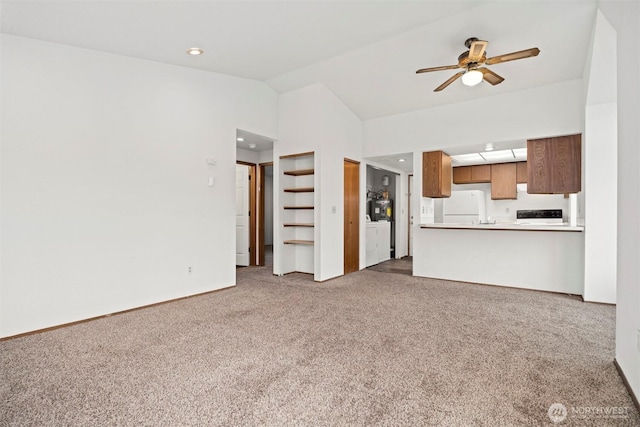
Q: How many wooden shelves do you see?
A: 5